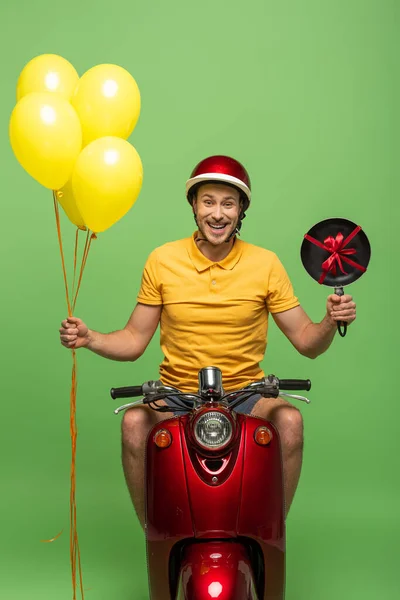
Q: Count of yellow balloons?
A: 5